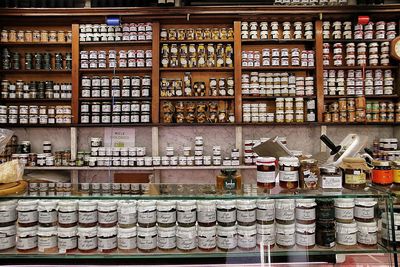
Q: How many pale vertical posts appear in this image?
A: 4